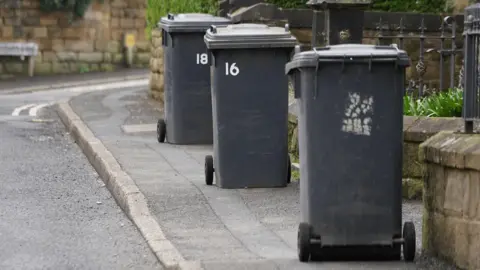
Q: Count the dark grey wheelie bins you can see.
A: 3